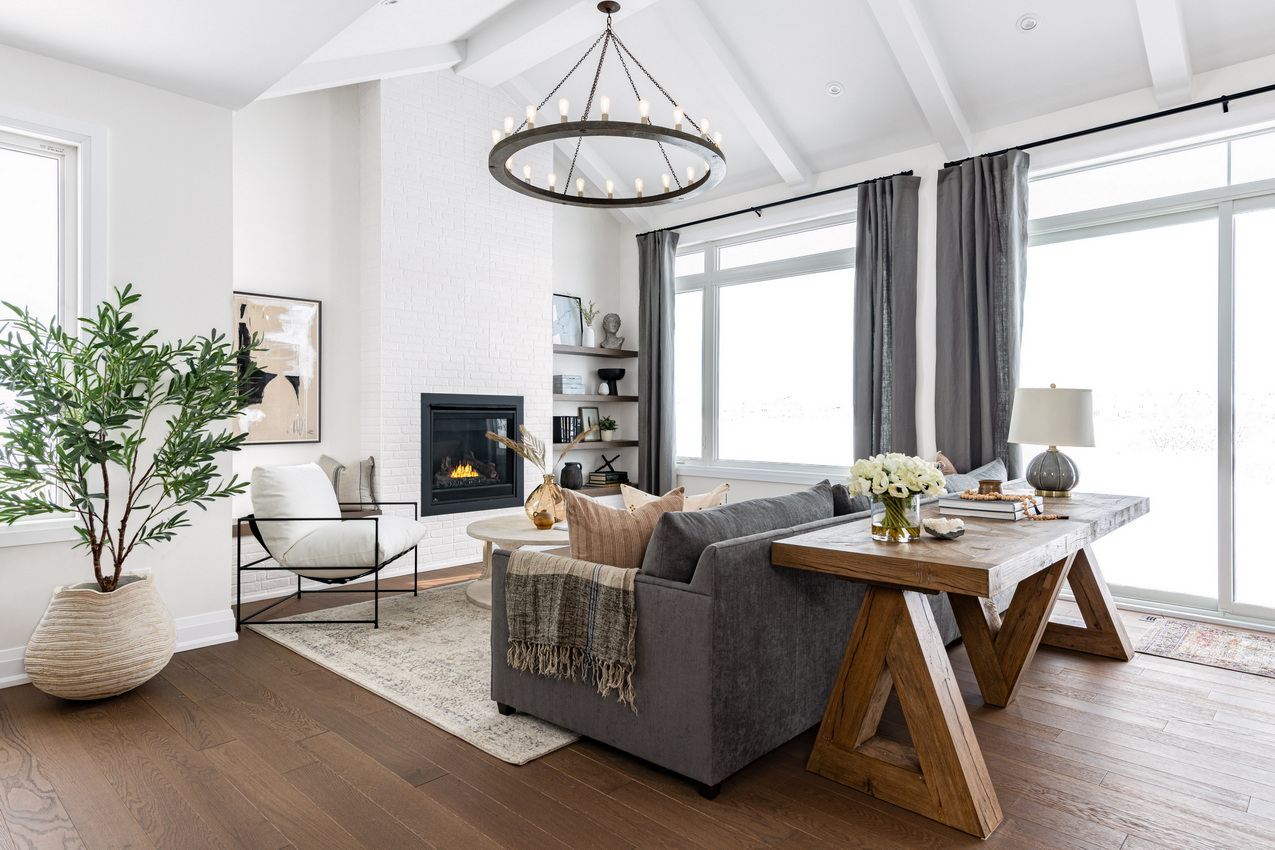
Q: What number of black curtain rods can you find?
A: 2